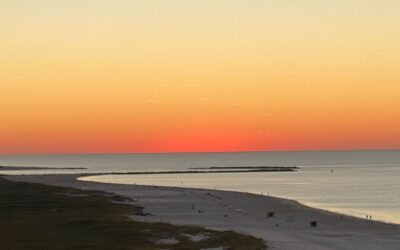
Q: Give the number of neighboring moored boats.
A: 0